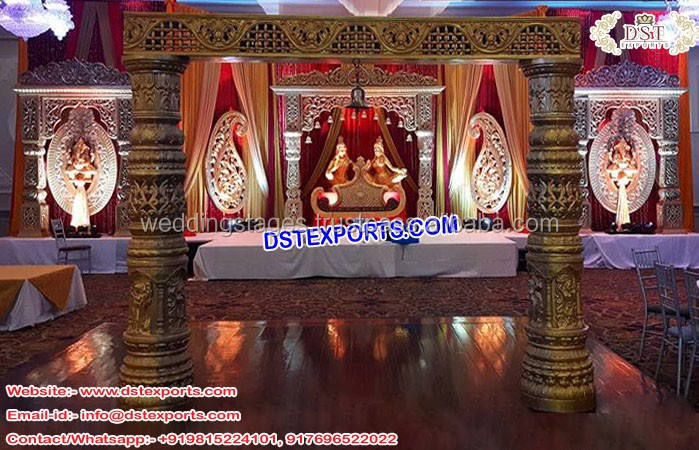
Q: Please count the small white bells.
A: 10